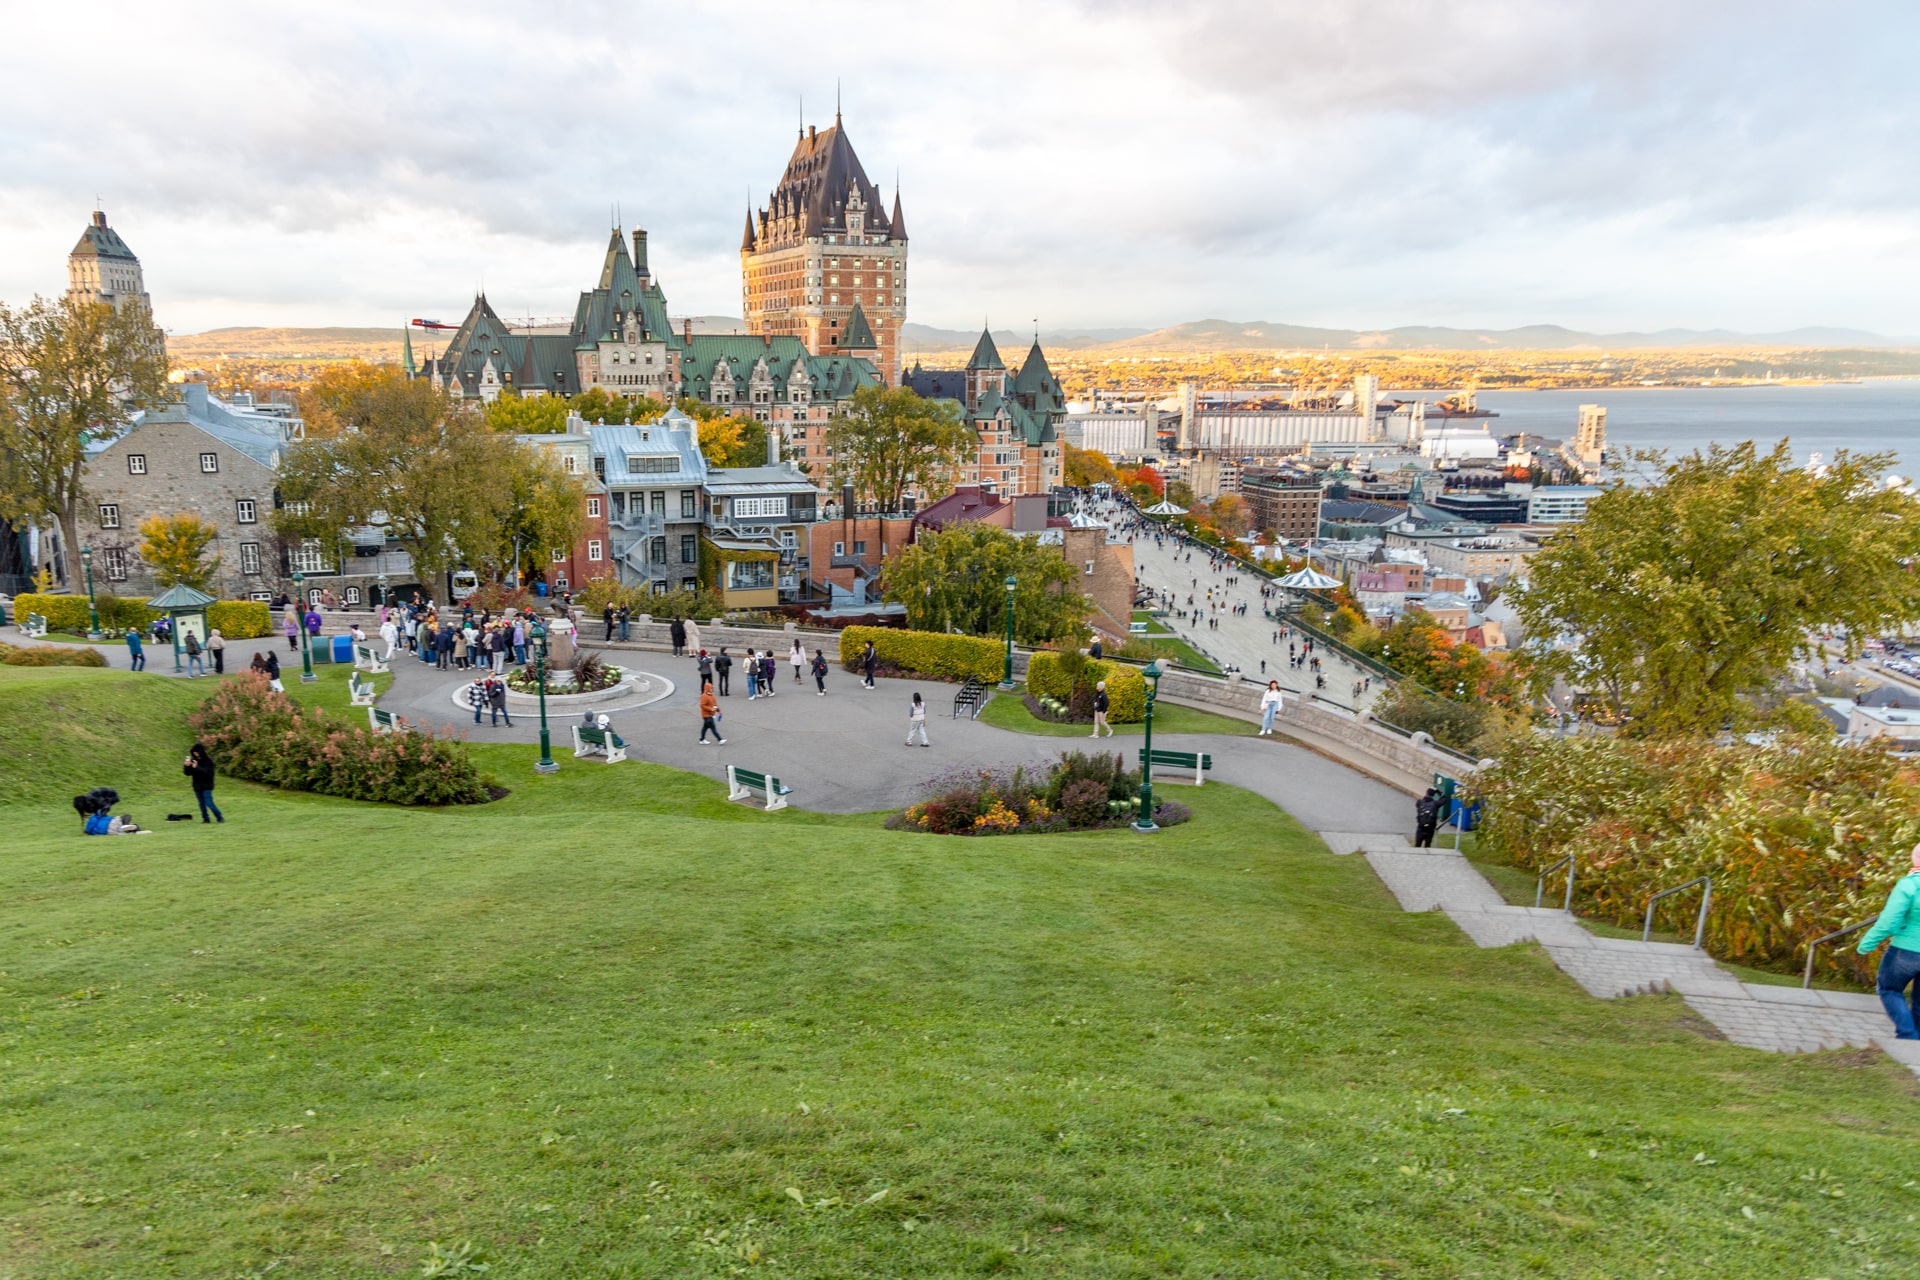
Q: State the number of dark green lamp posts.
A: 5